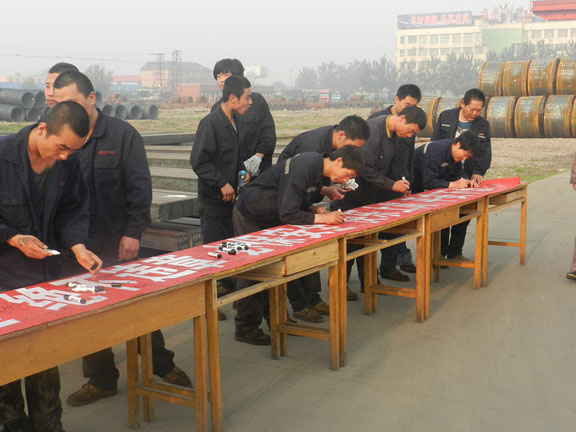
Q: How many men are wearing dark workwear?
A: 11